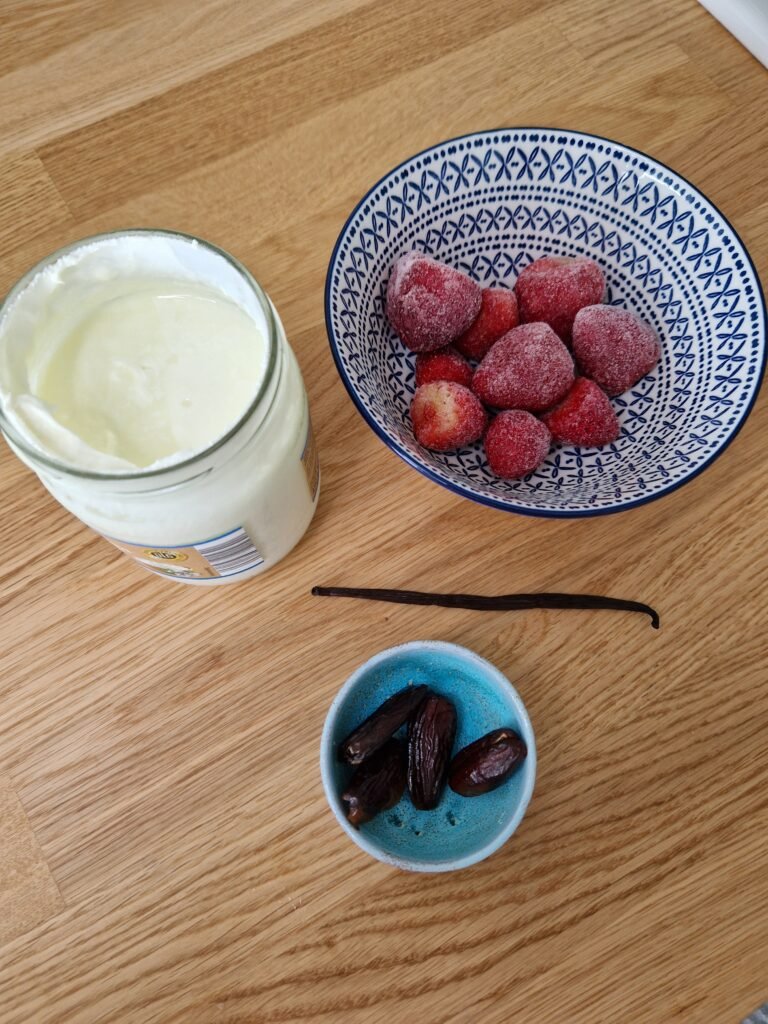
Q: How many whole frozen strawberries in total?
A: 9